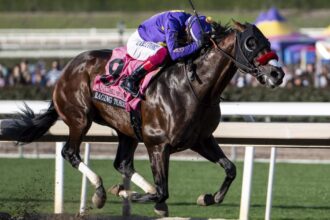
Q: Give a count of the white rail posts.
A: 4